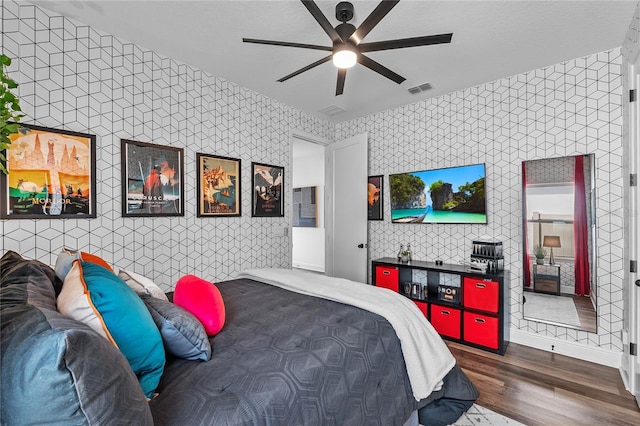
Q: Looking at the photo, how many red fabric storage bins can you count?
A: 5